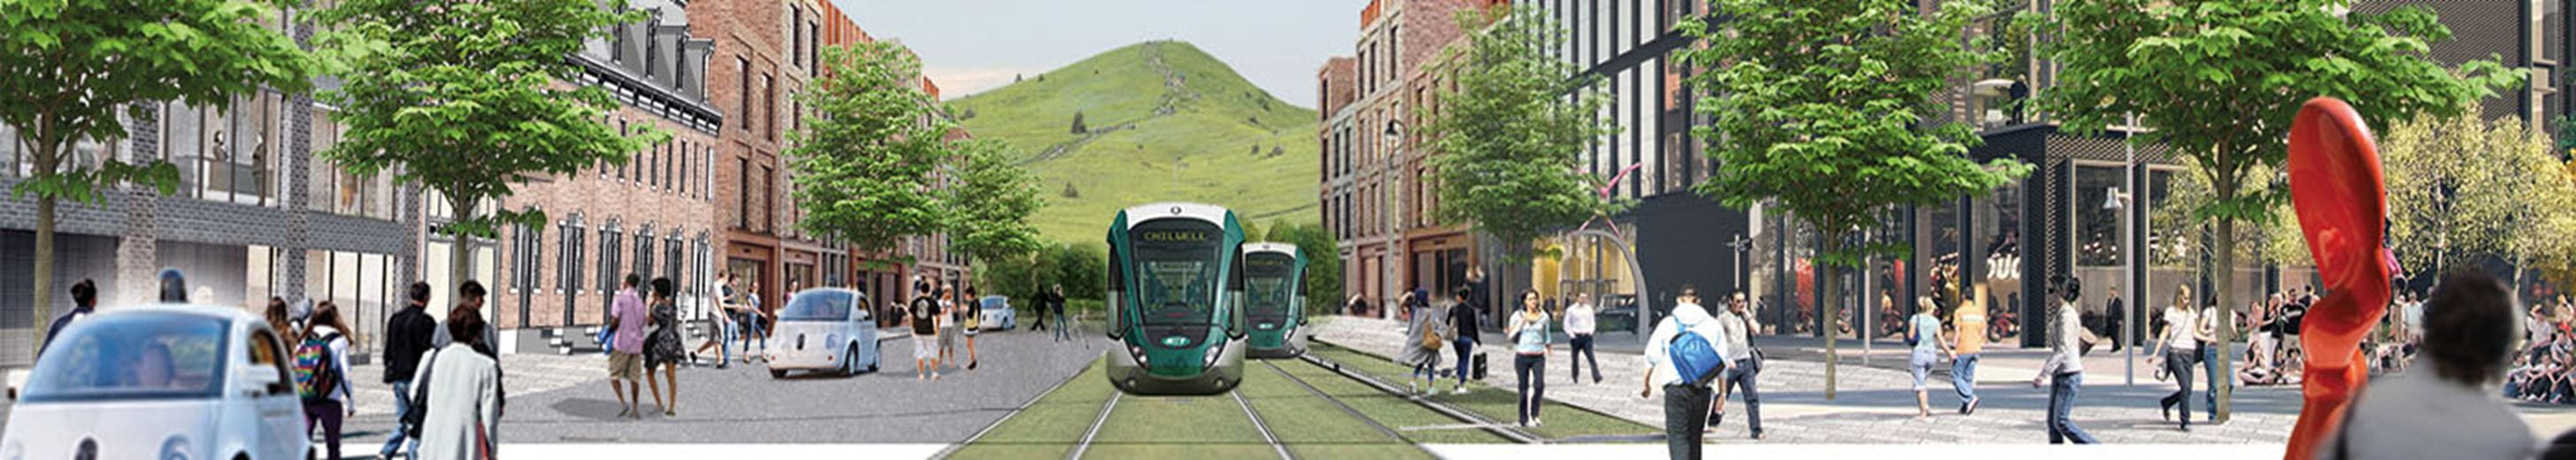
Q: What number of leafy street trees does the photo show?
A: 7